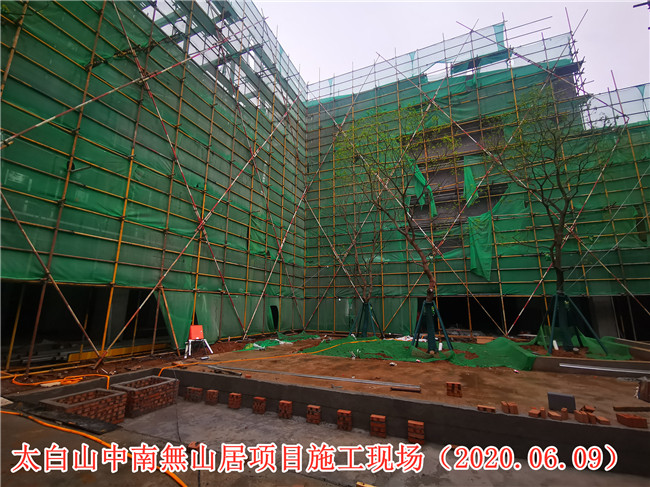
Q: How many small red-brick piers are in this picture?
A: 9